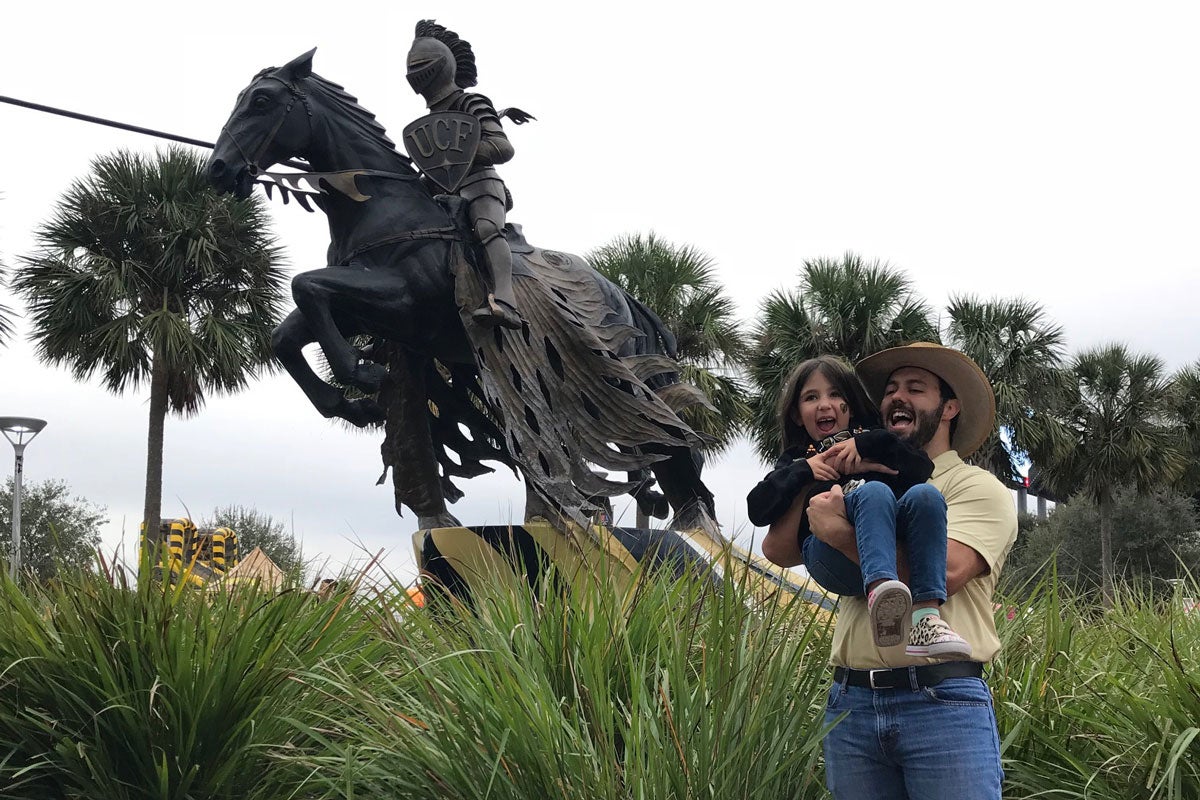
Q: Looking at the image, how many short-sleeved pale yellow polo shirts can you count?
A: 1